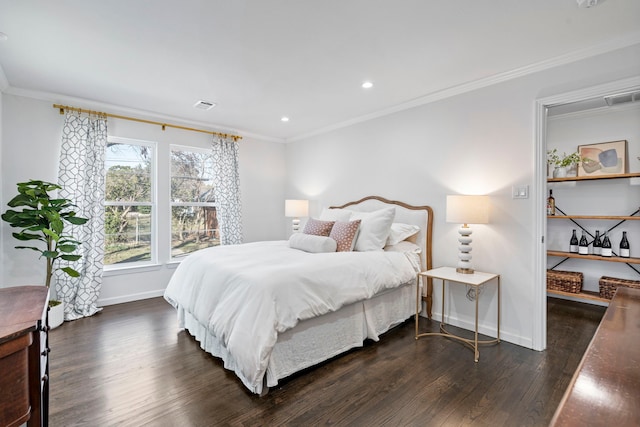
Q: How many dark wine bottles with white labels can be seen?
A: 5